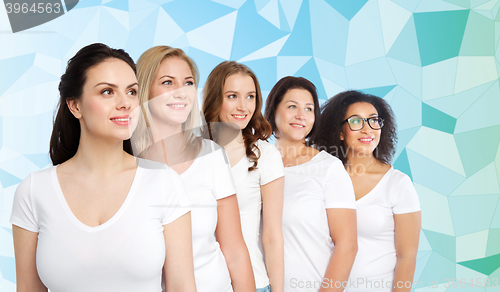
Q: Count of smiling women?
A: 5